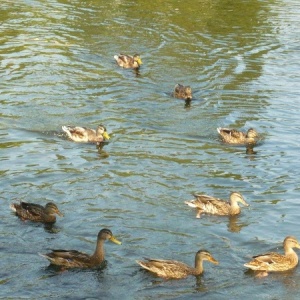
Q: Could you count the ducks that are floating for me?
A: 9